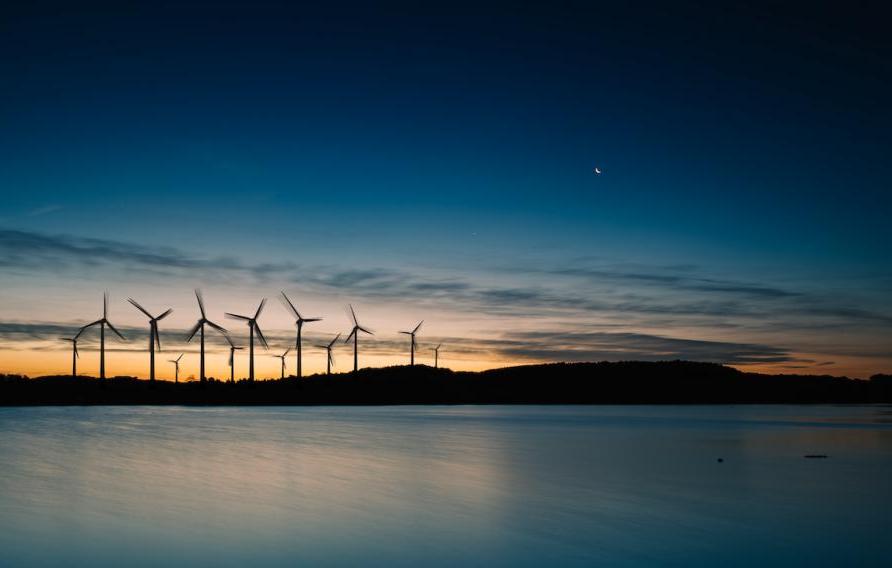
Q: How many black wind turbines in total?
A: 13